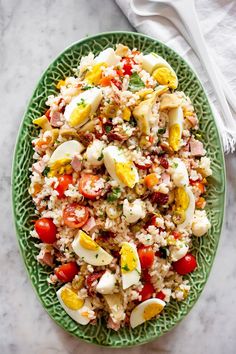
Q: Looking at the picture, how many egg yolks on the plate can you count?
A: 11